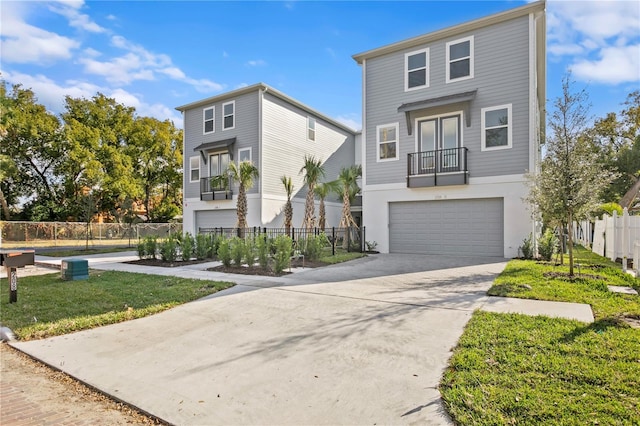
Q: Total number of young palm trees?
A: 5